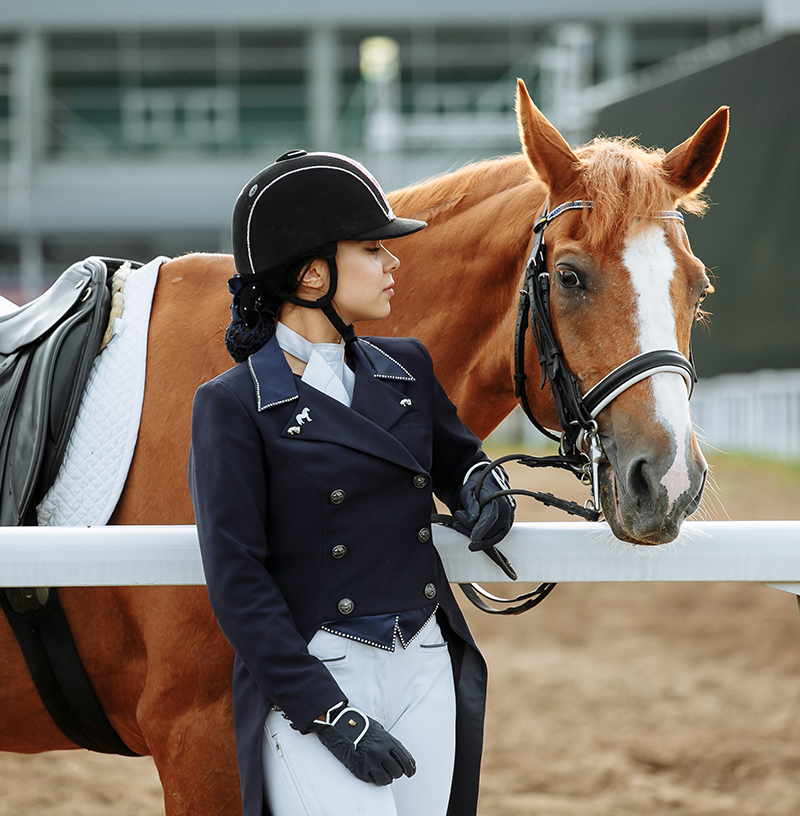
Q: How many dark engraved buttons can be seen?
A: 6